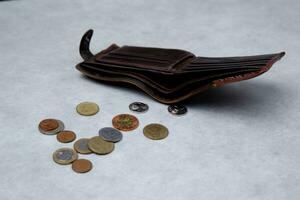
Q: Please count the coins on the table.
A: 13